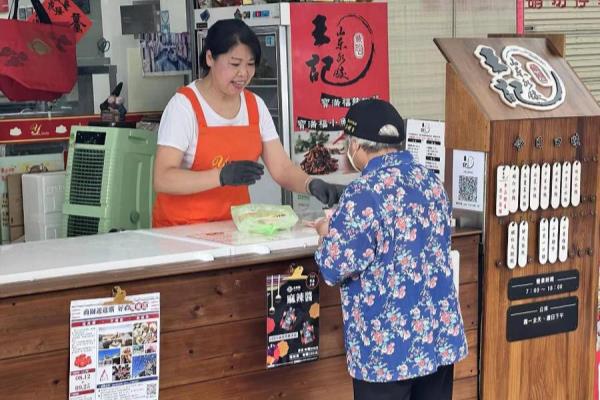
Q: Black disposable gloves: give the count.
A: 2